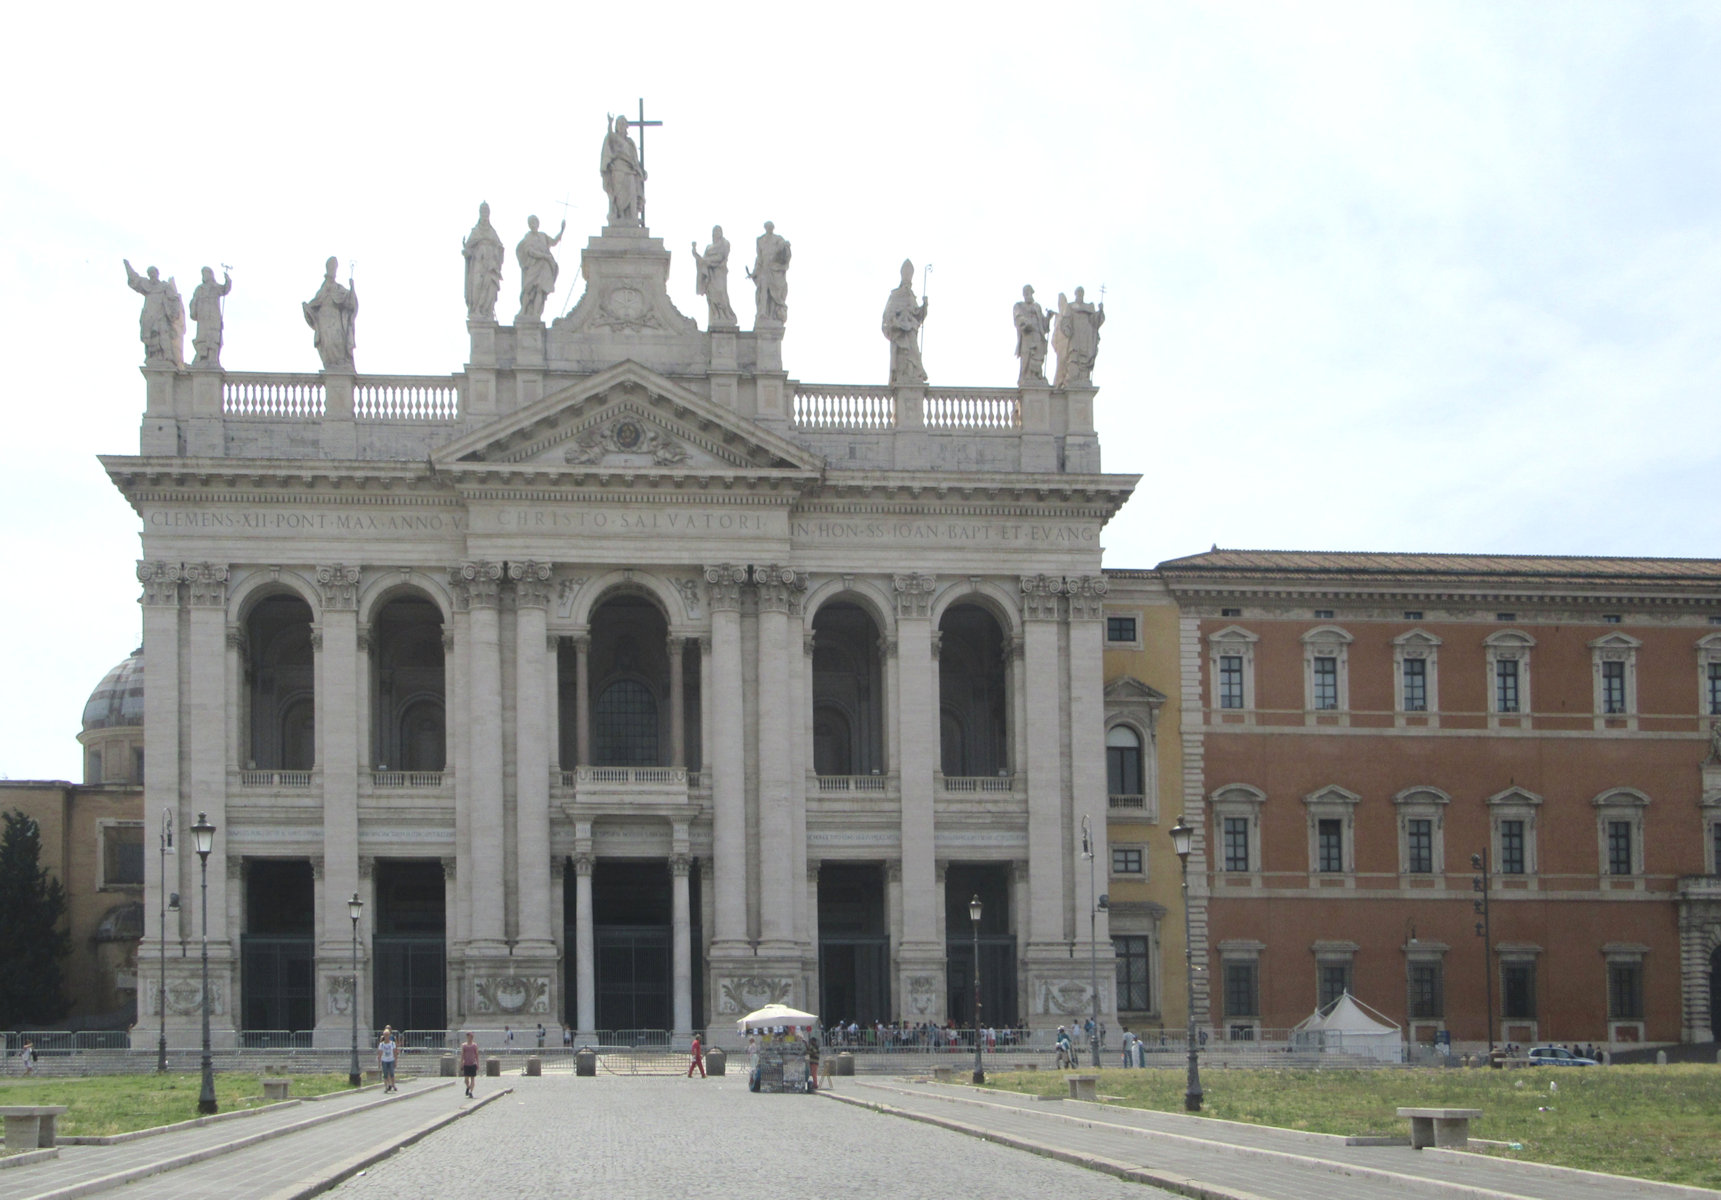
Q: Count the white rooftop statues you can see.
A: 11